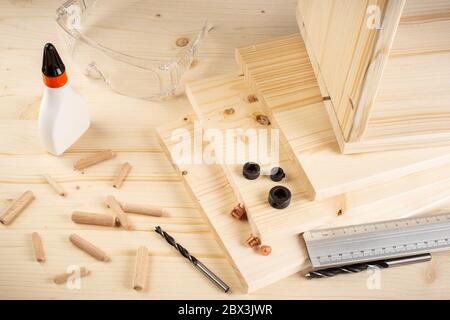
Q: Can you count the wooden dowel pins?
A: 11